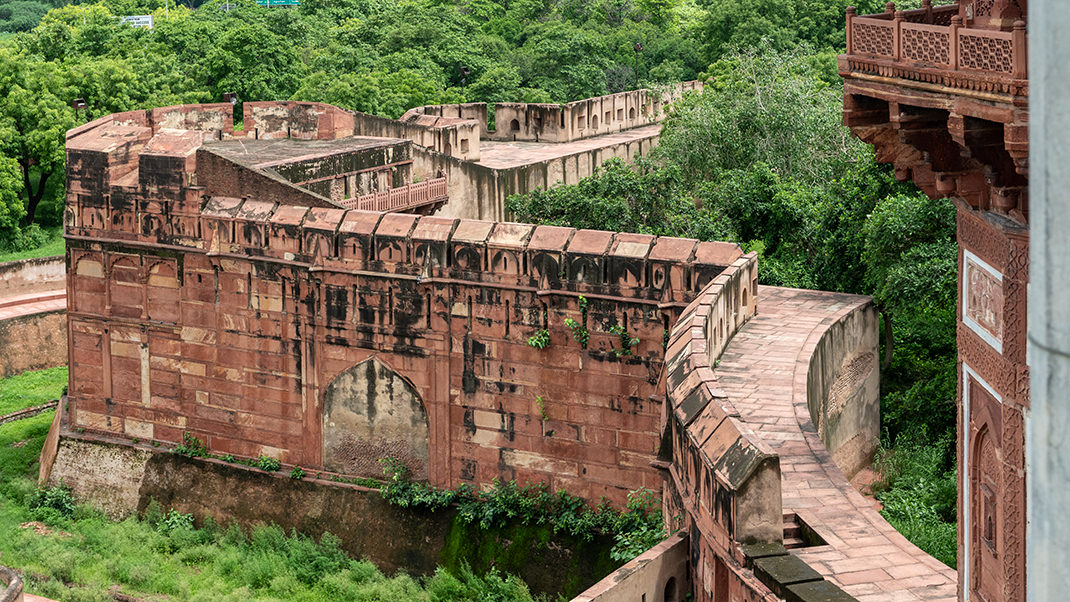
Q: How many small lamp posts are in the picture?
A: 4